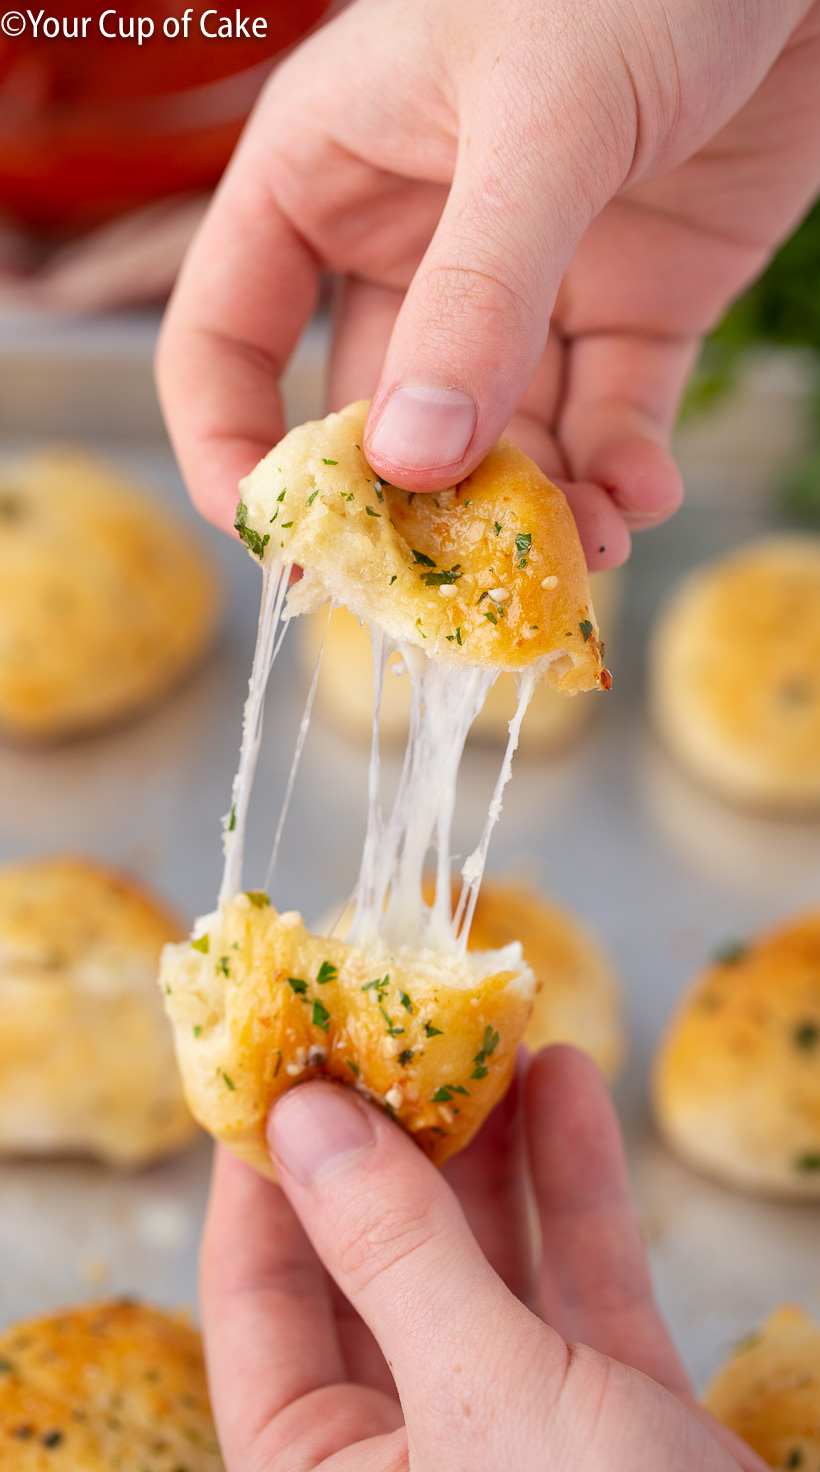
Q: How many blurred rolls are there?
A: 8